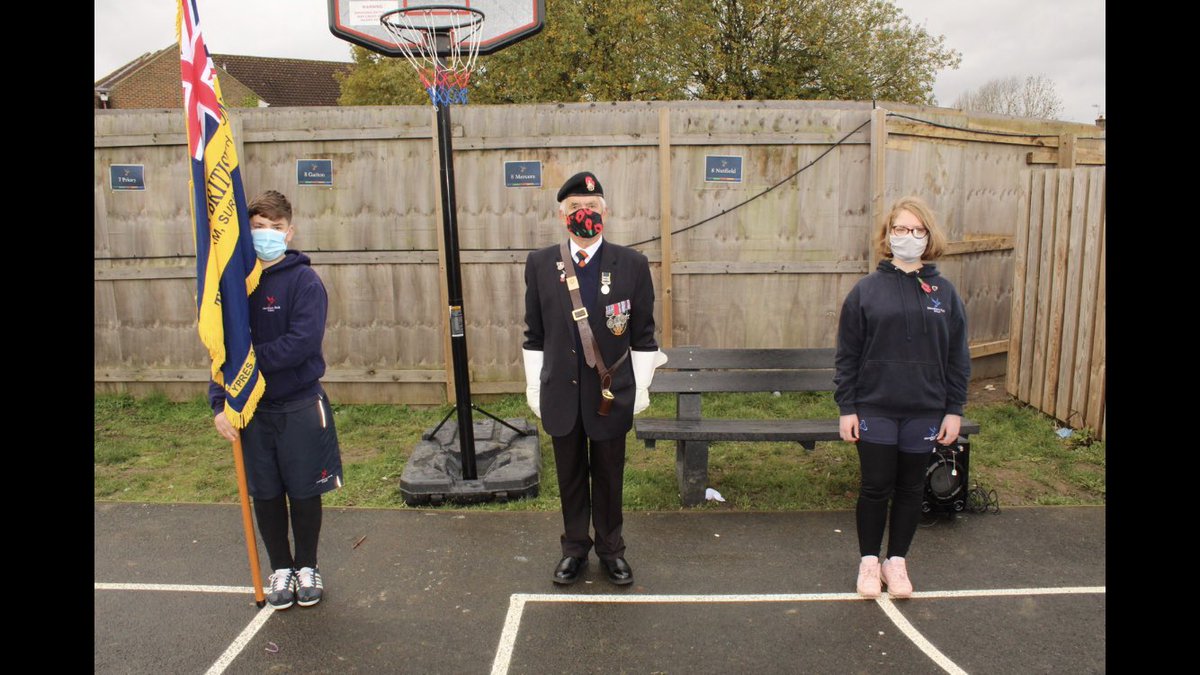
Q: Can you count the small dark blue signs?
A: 4